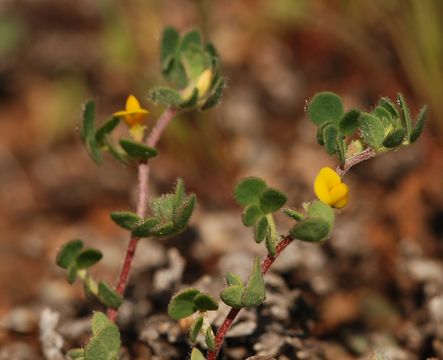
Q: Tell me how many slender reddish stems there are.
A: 2